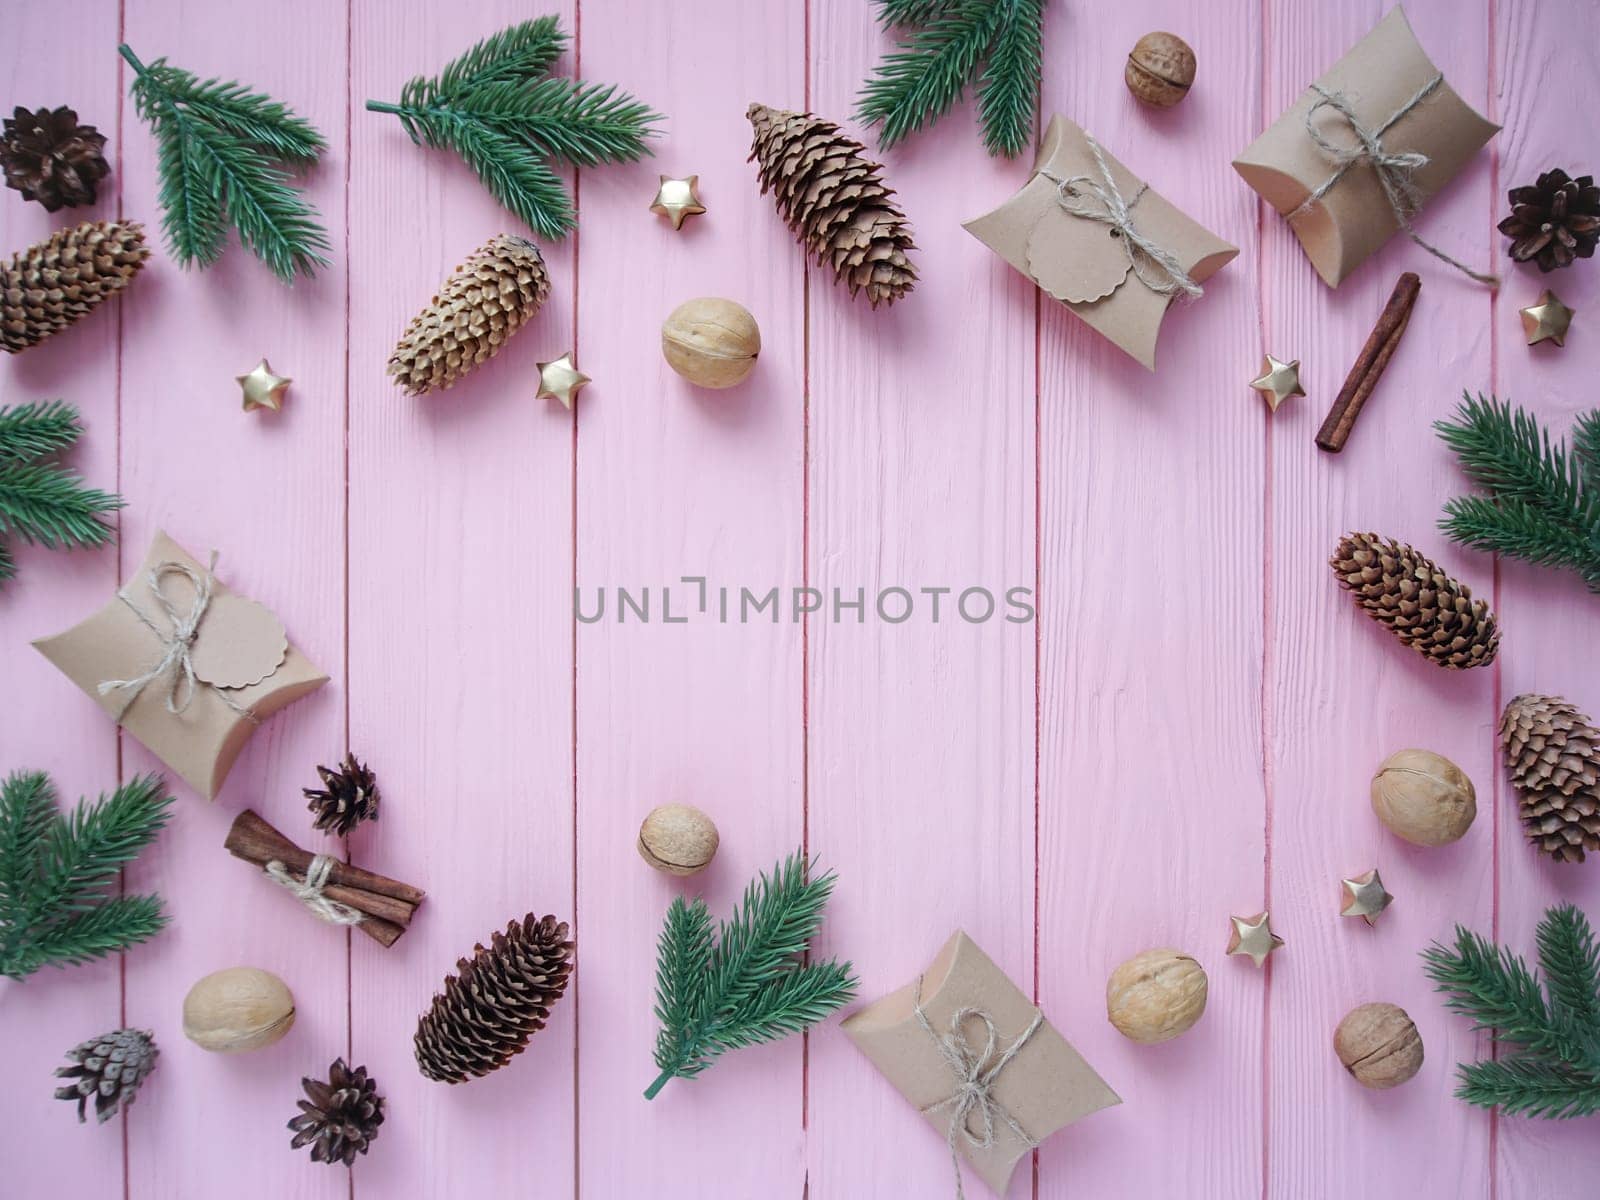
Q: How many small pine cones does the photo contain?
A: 5